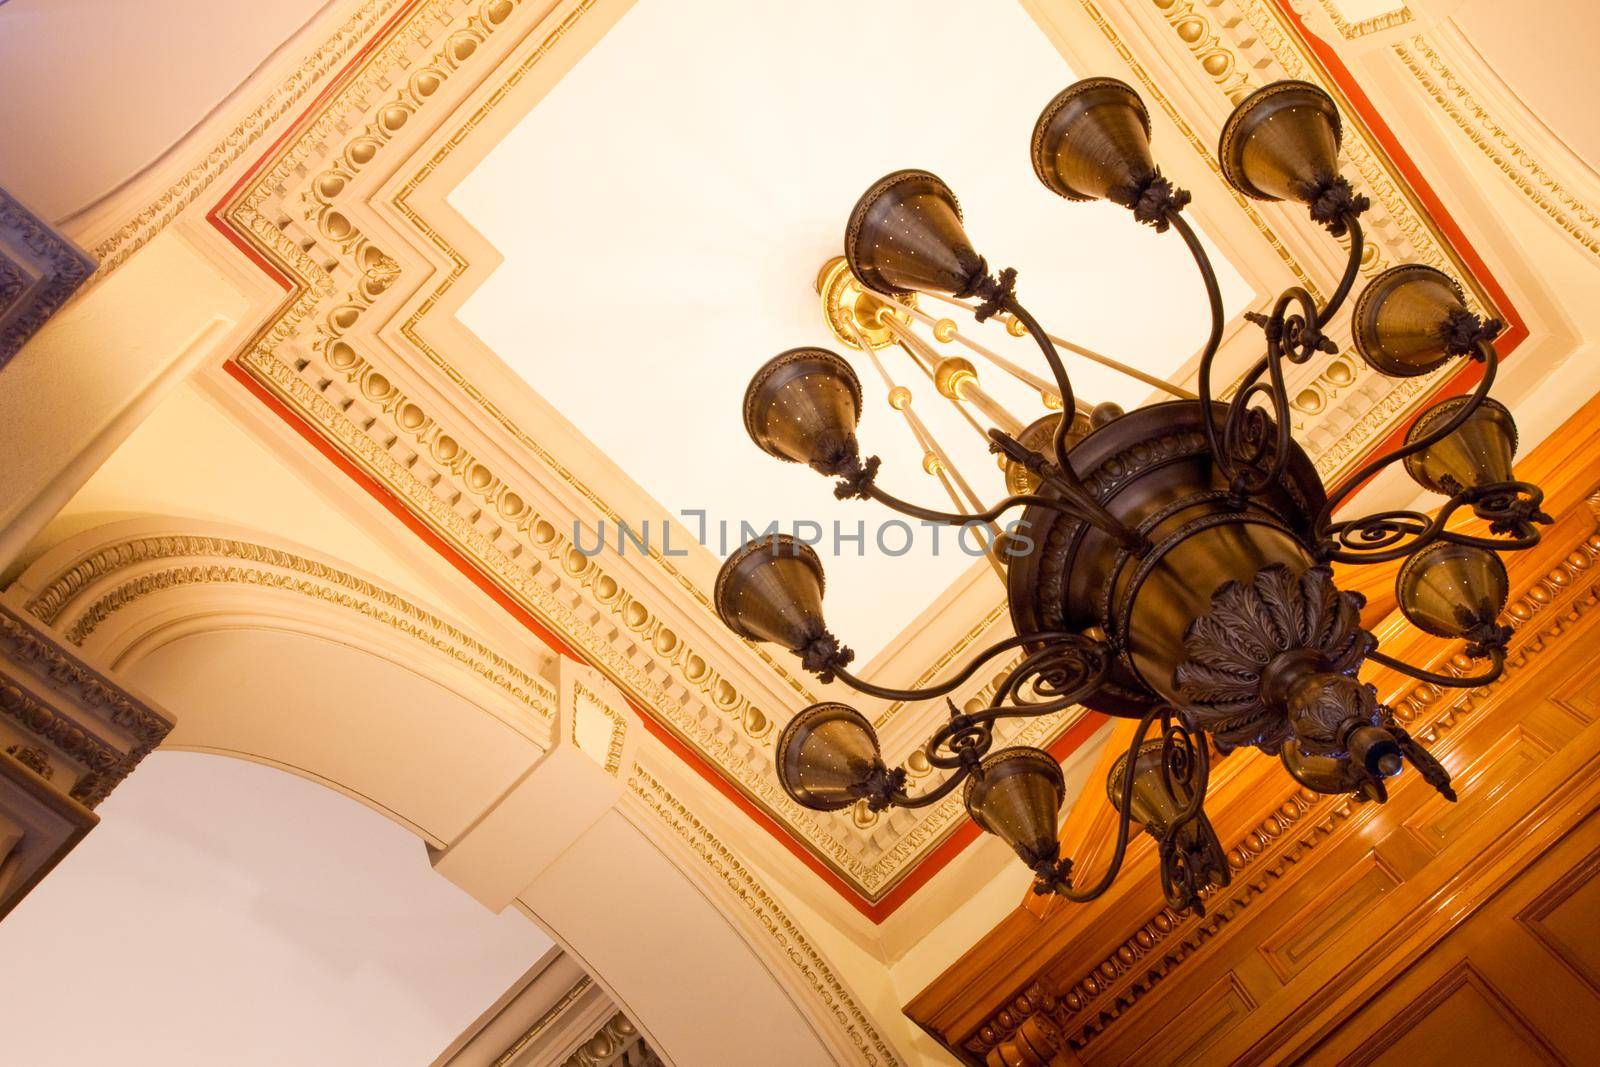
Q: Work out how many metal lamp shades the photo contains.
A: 12